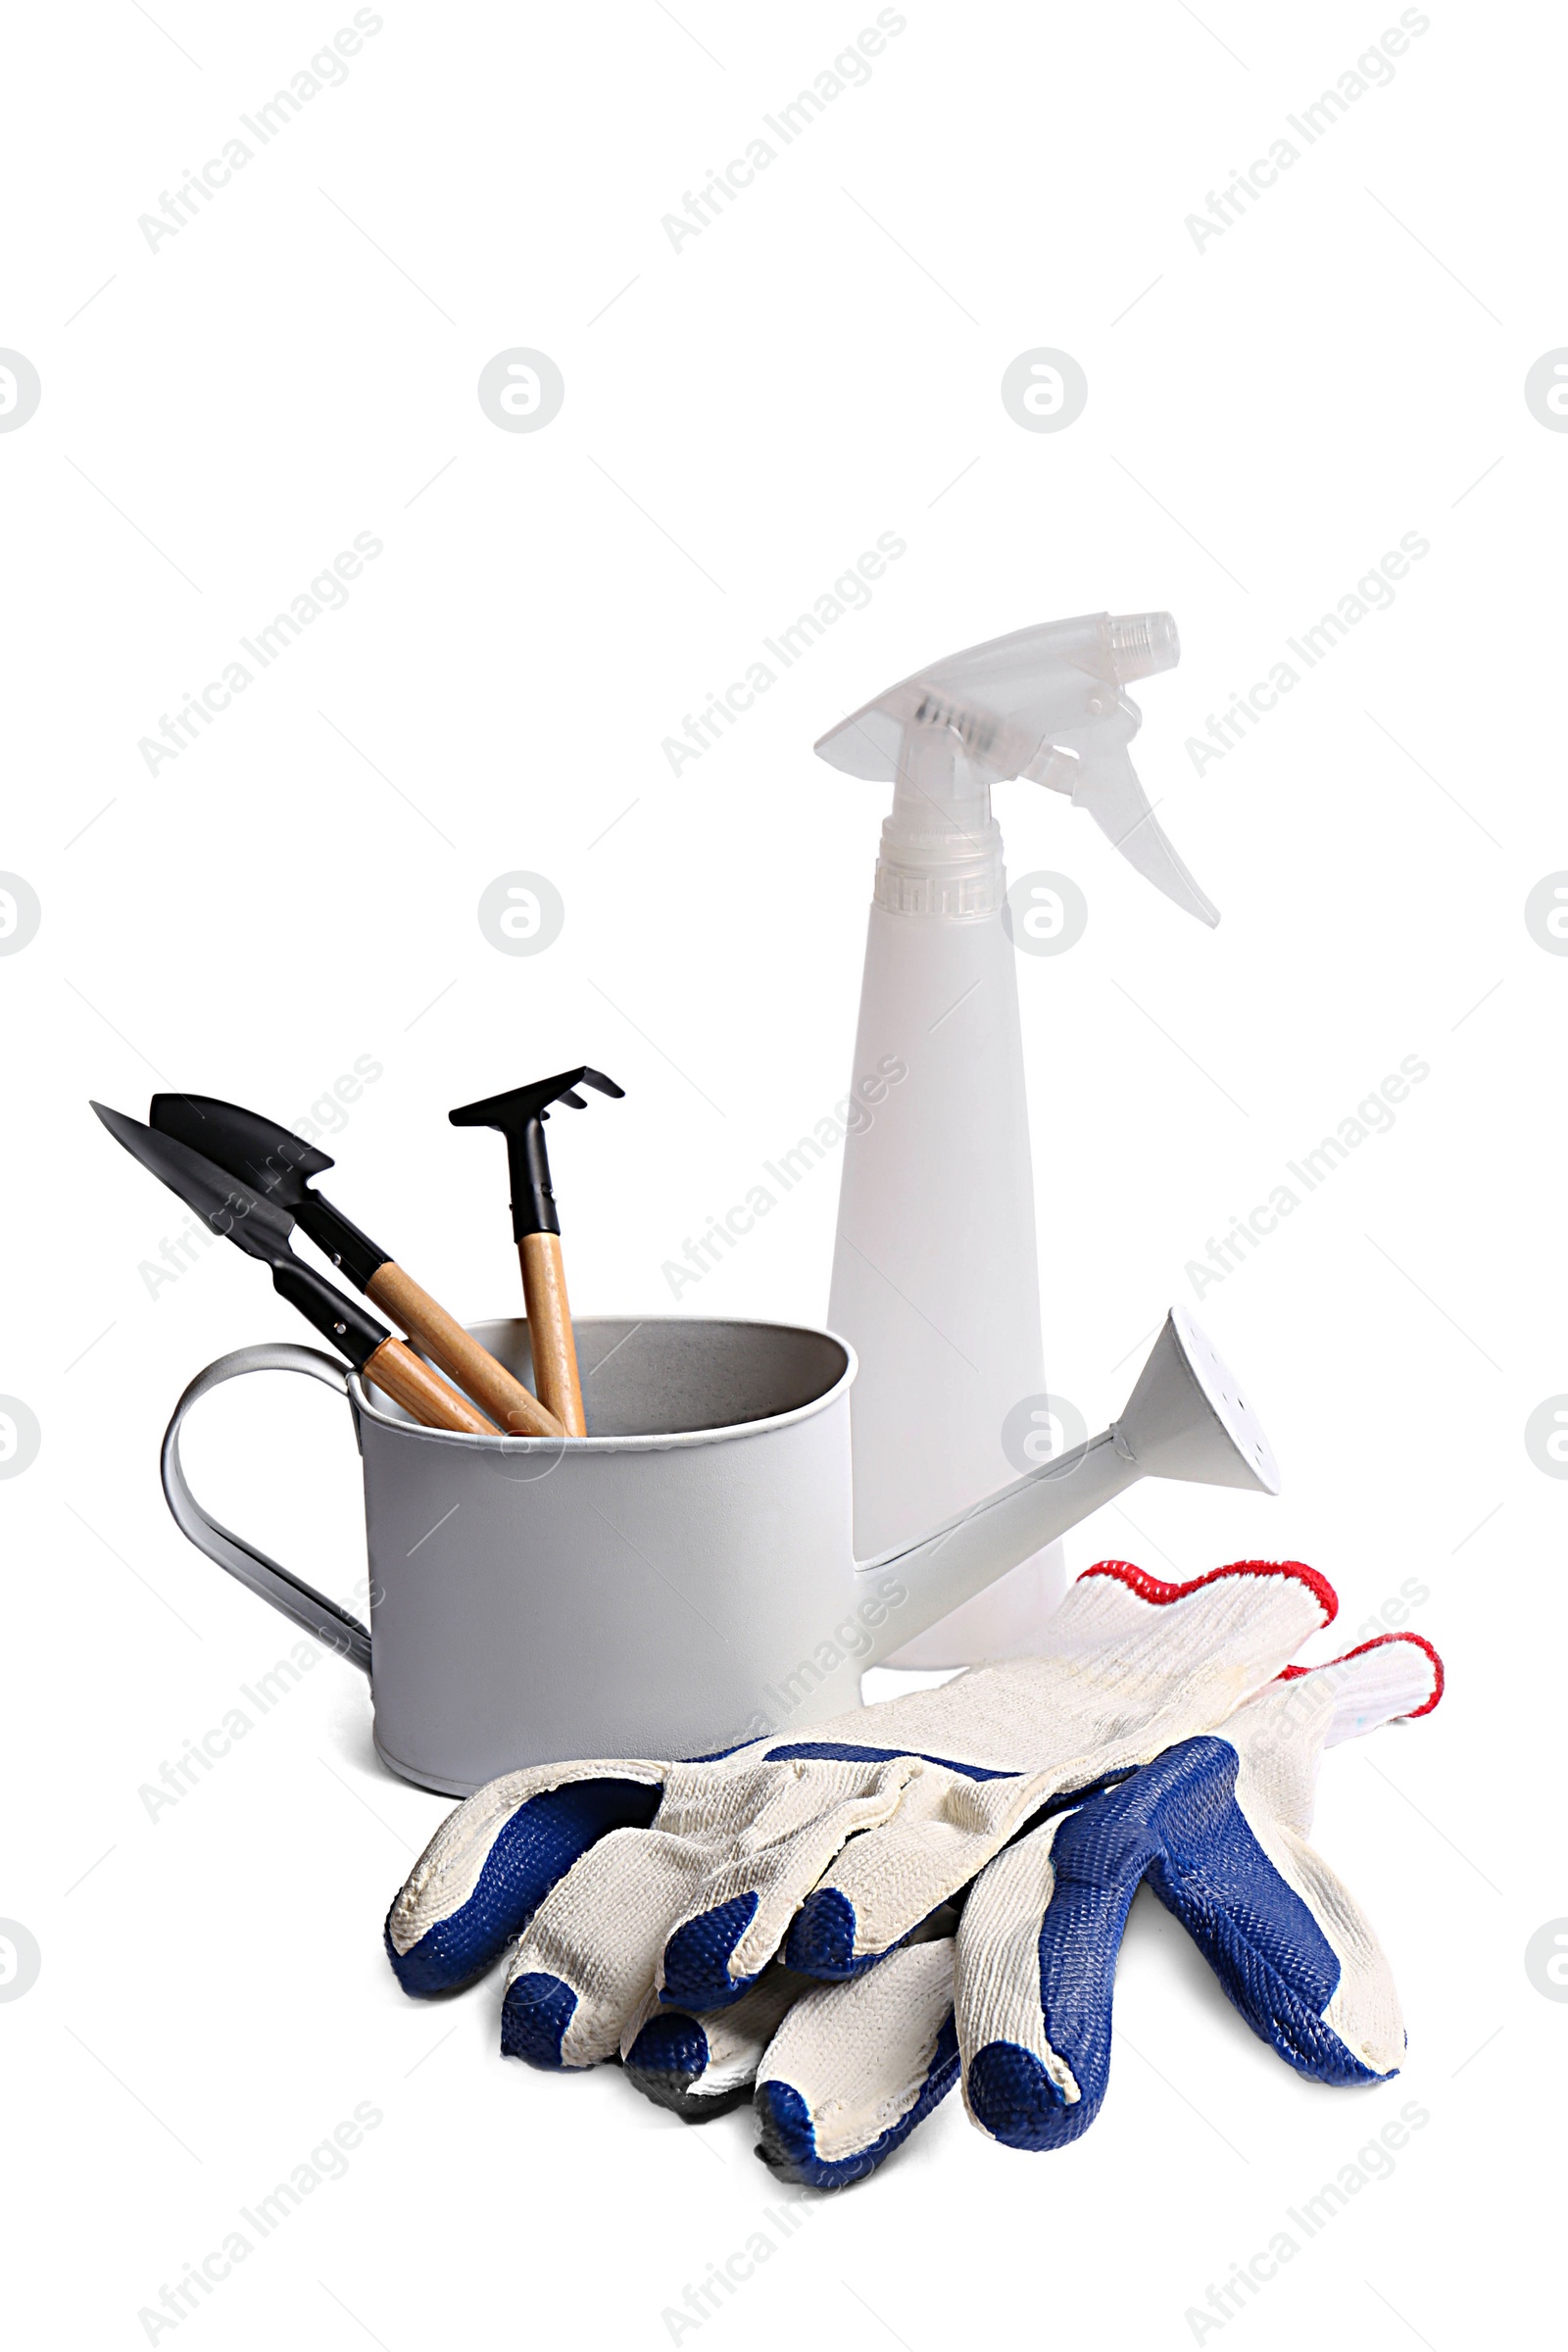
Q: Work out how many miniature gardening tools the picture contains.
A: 3